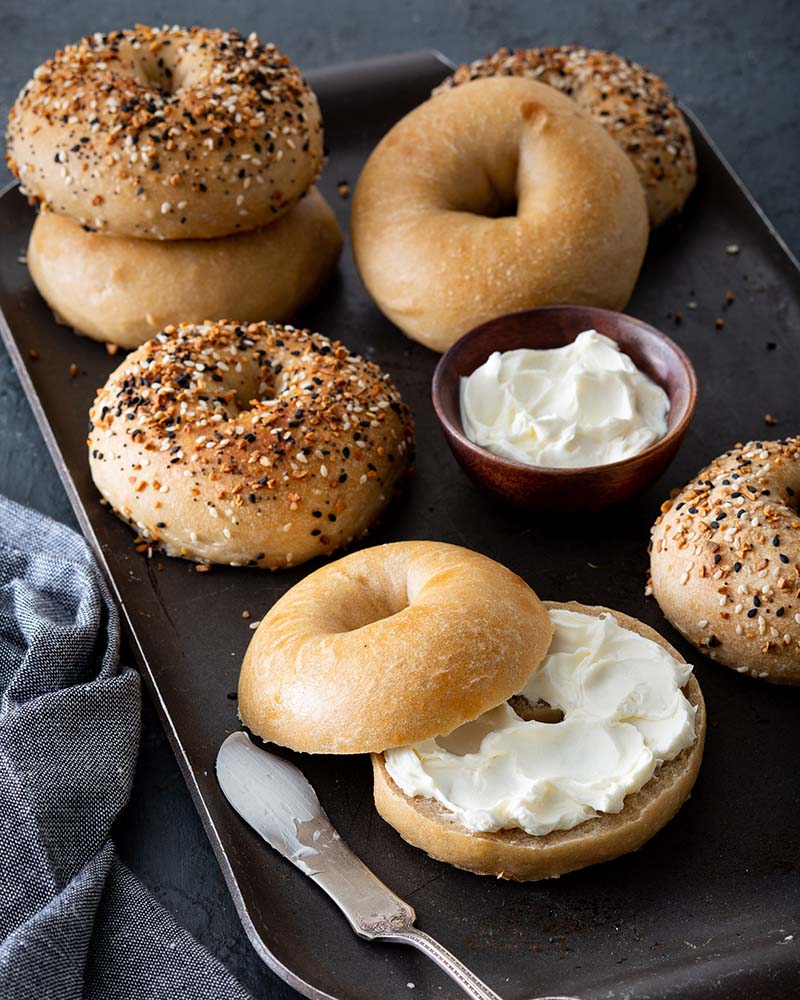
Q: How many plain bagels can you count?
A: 3